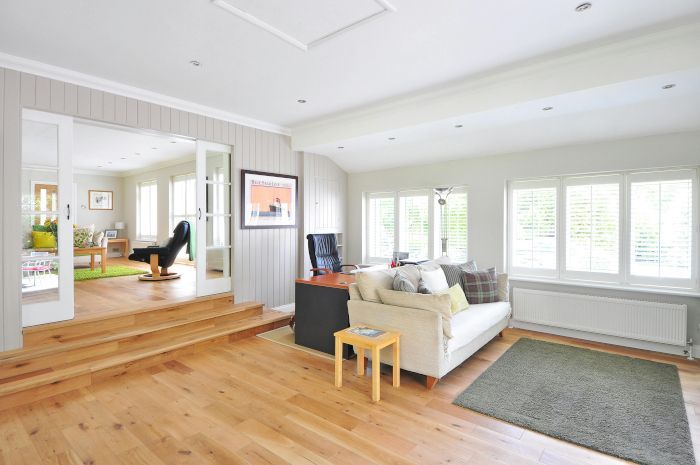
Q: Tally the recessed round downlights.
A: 14